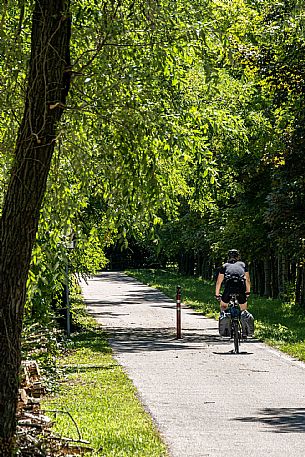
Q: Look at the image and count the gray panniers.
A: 2